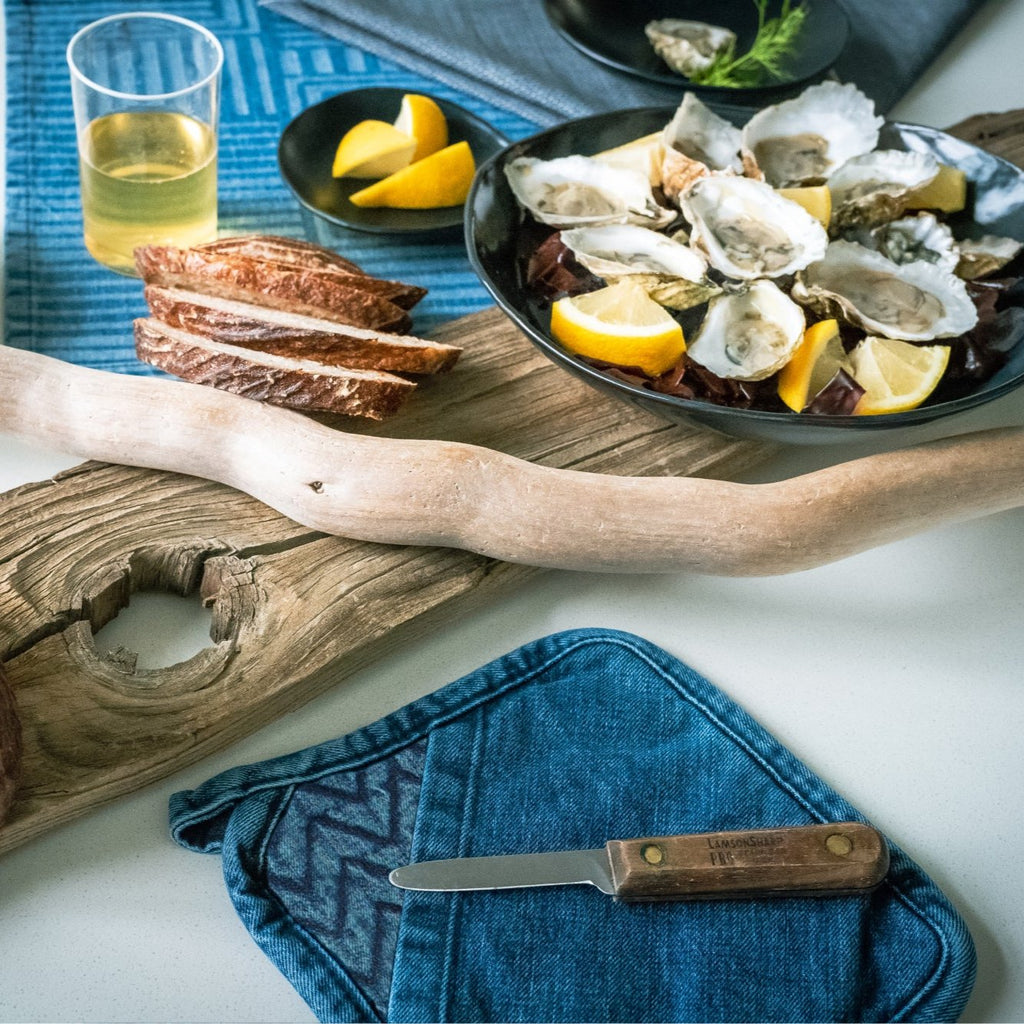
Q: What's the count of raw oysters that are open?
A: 11